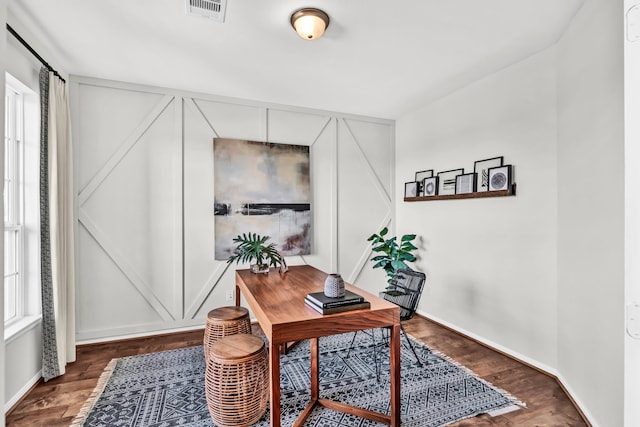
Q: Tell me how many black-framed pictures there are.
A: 7